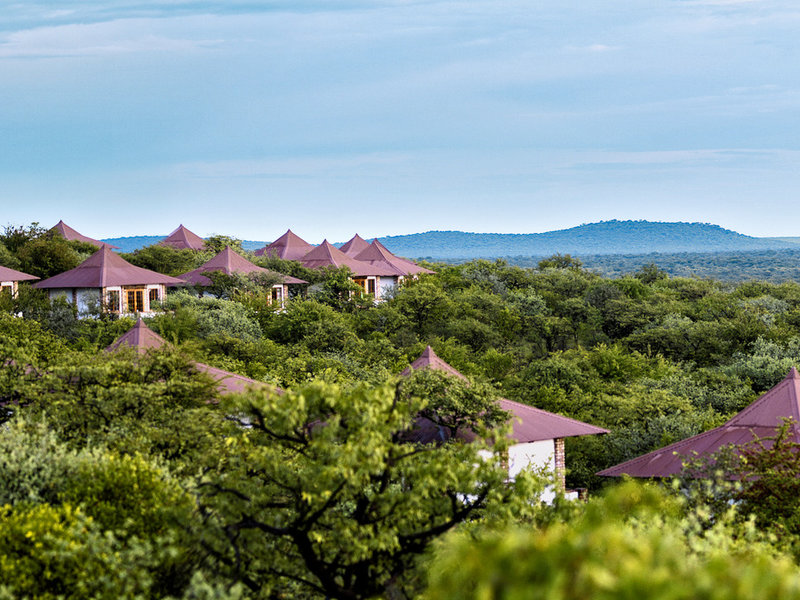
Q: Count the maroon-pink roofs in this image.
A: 12